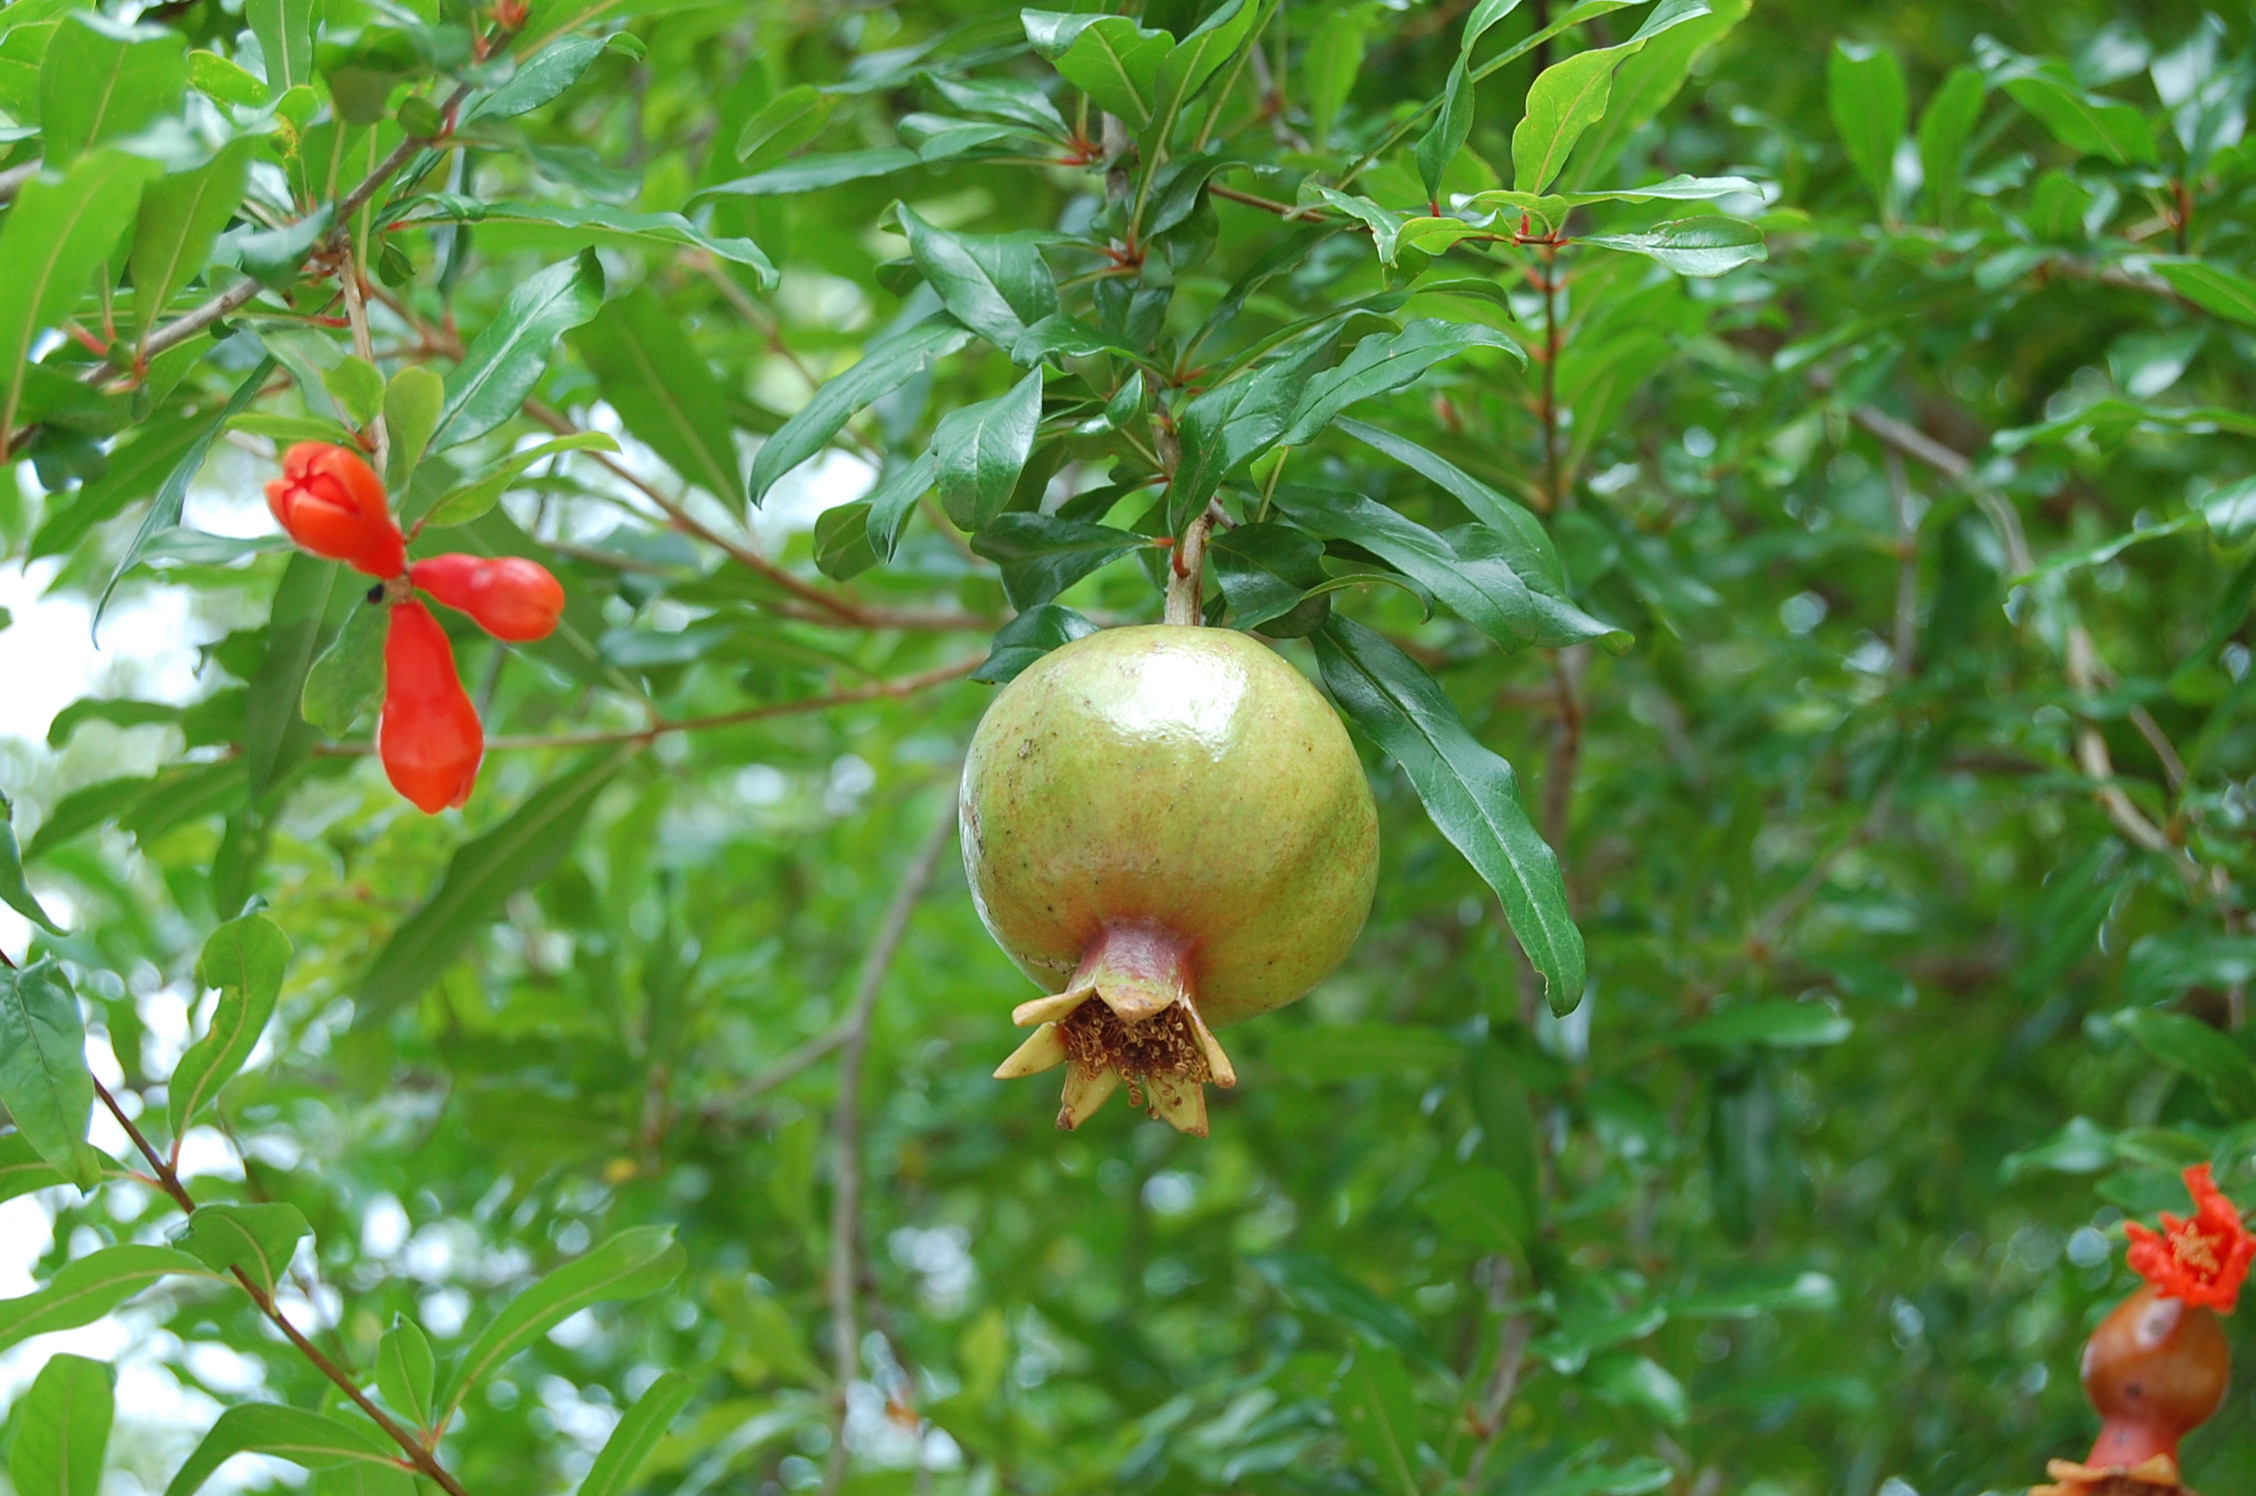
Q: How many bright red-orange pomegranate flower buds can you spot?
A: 3